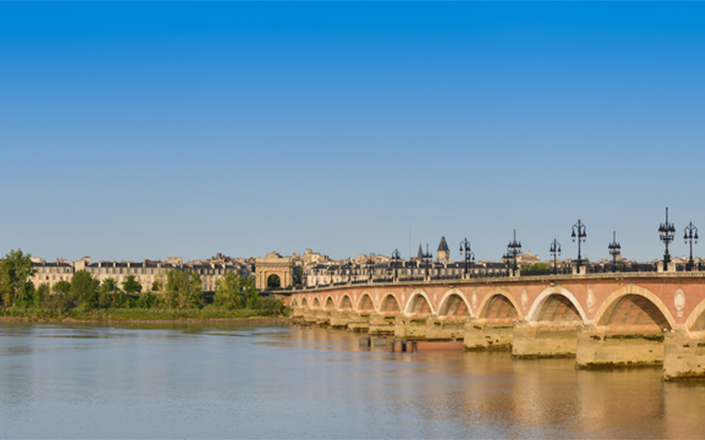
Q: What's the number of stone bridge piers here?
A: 12